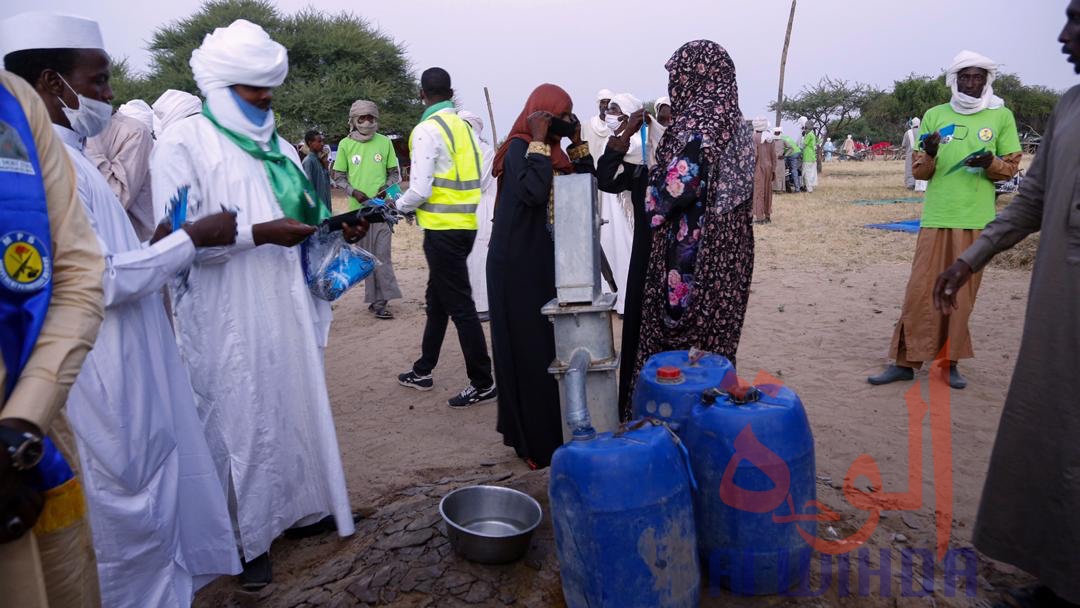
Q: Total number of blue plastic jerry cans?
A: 3